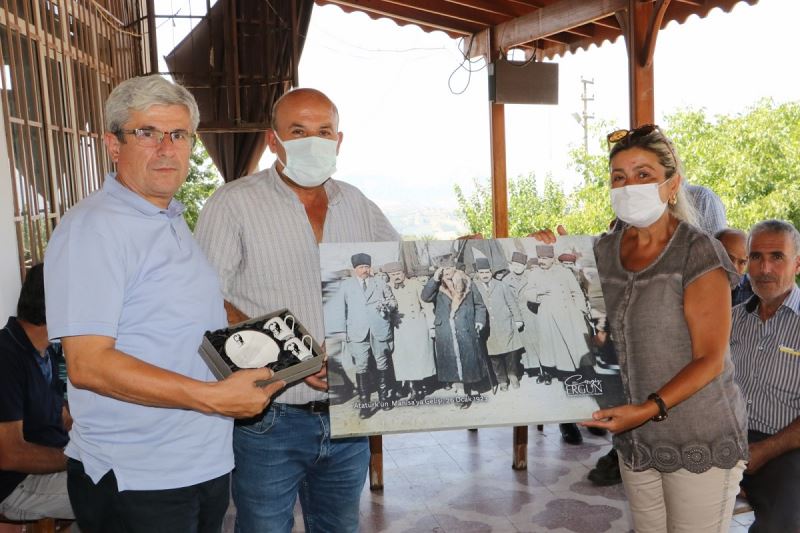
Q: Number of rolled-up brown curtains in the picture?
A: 1